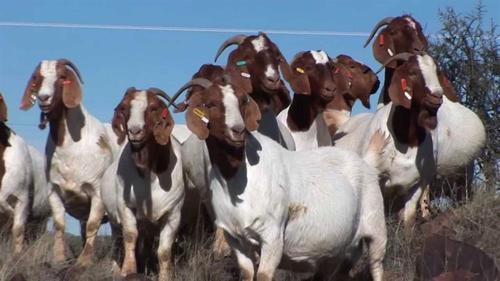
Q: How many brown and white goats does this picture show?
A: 10